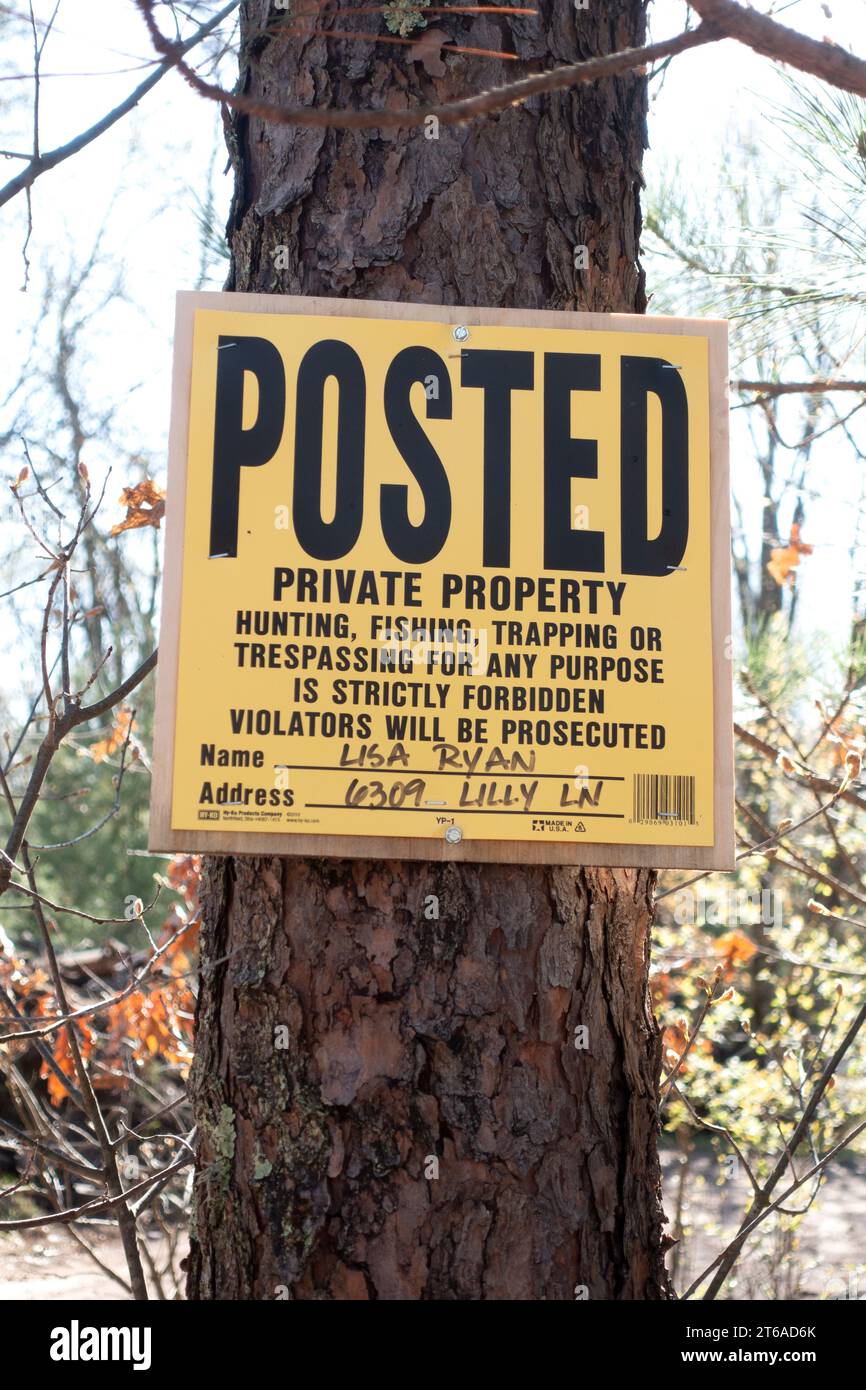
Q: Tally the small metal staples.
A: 8